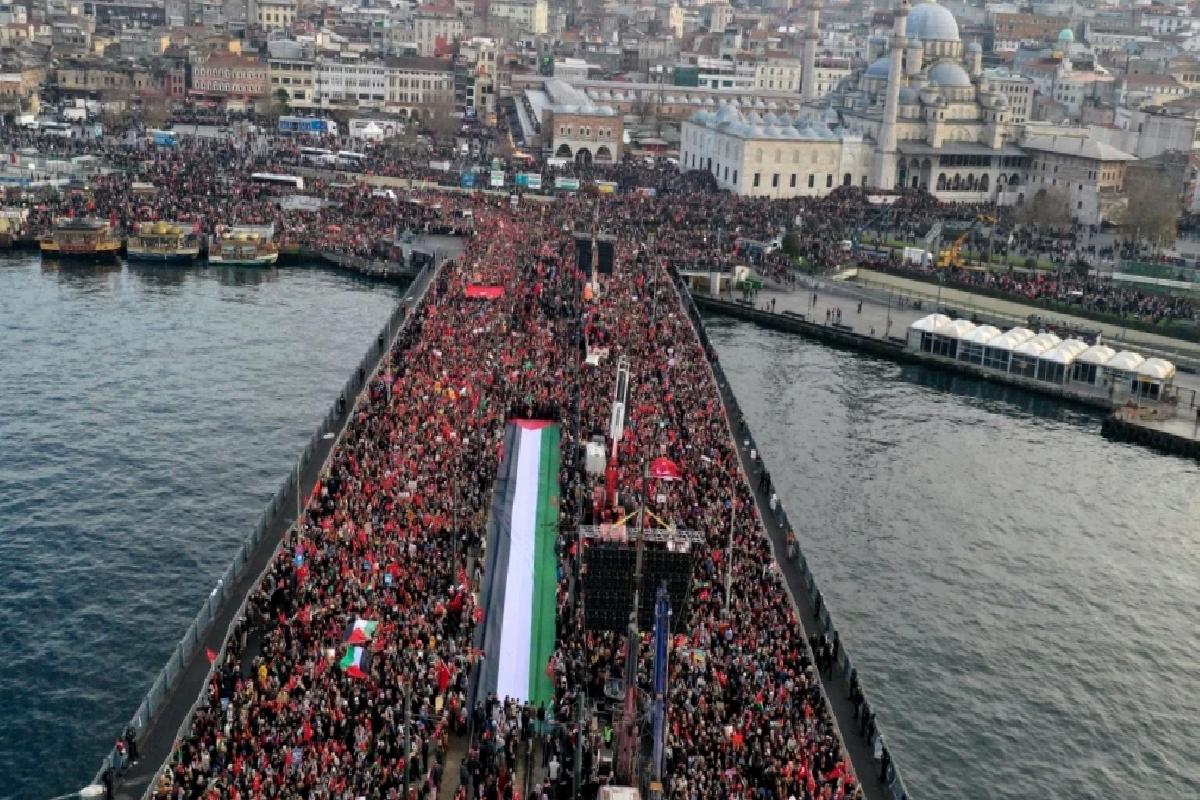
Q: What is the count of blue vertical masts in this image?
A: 1